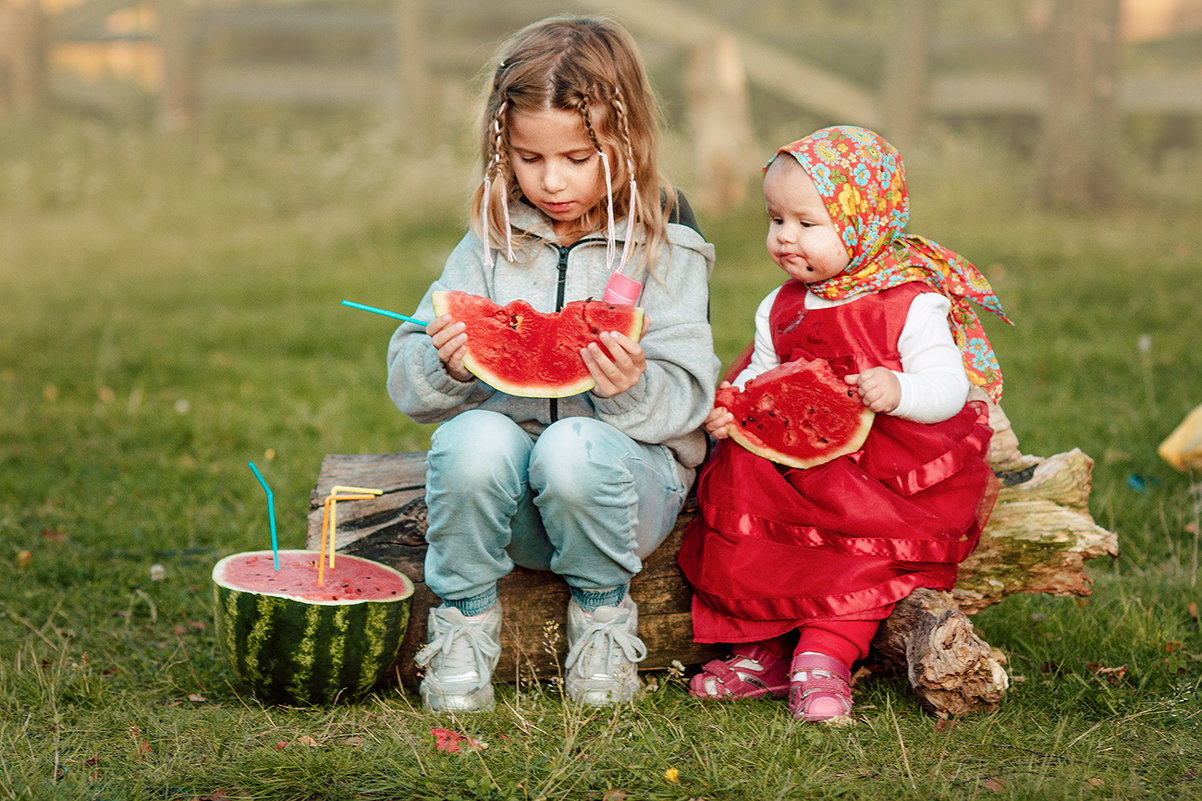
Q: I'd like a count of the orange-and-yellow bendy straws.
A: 2